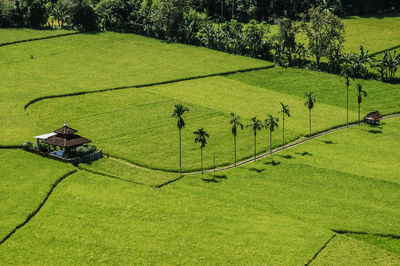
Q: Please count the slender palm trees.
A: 9